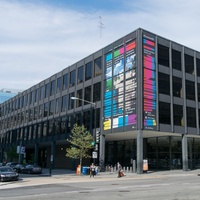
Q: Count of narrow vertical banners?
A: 4